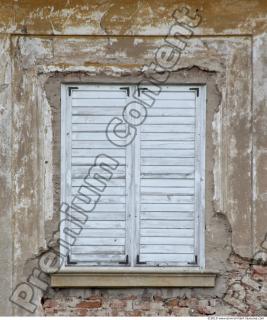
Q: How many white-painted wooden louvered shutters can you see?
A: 2